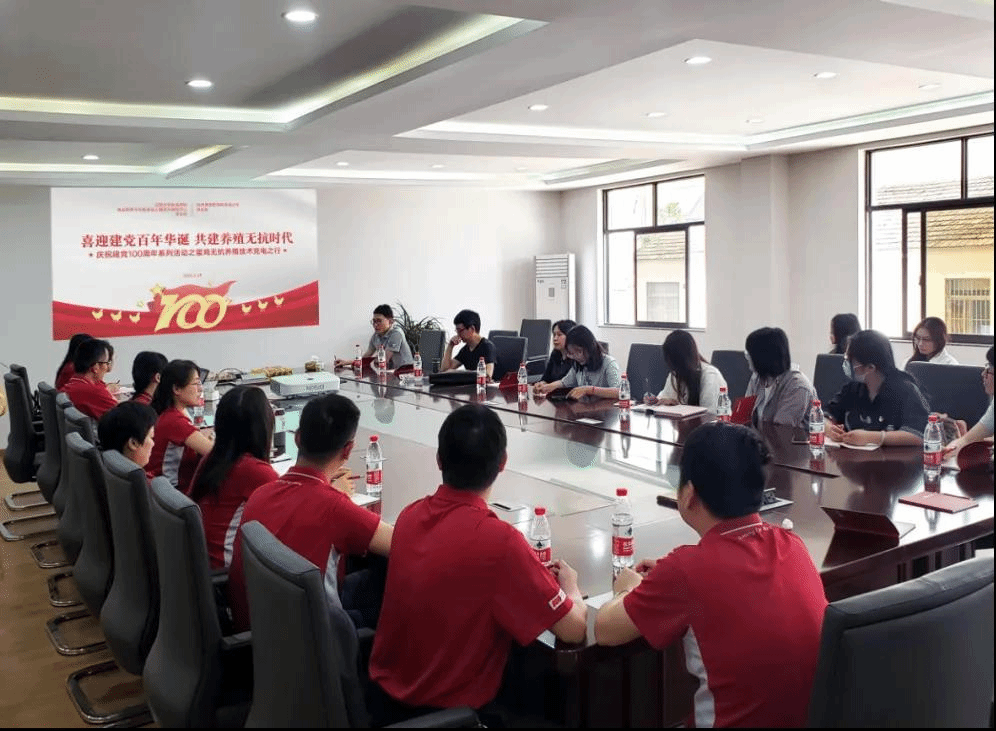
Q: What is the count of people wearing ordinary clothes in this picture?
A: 10